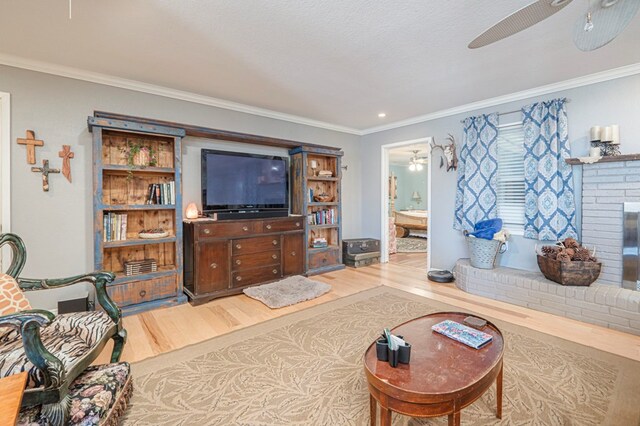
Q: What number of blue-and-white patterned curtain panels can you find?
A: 2